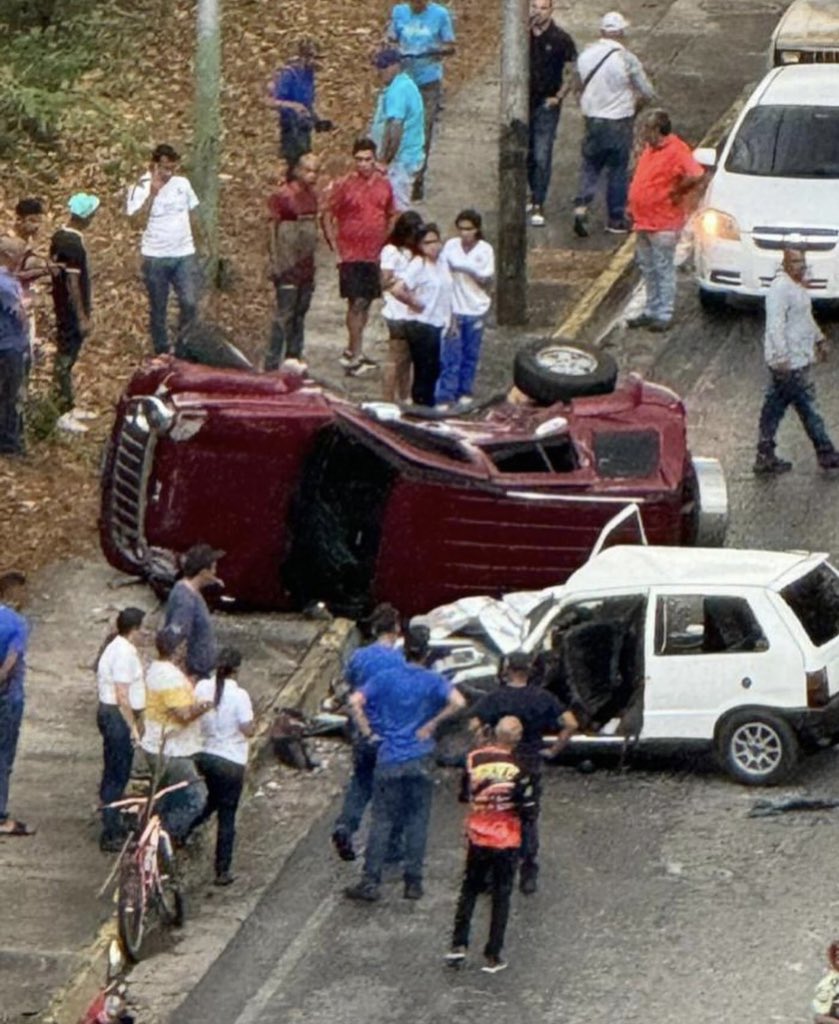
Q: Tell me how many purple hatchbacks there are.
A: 0